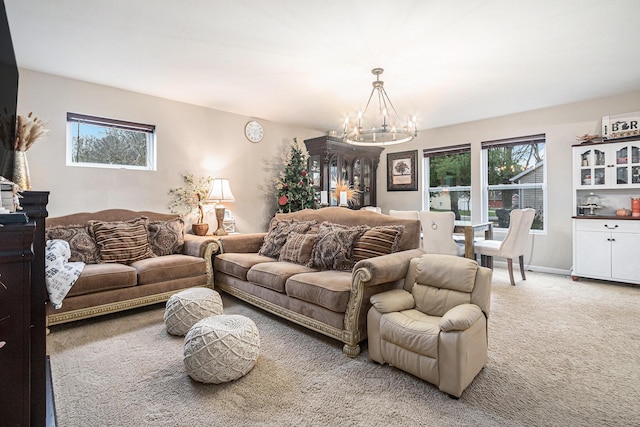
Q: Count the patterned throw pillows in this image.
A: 7